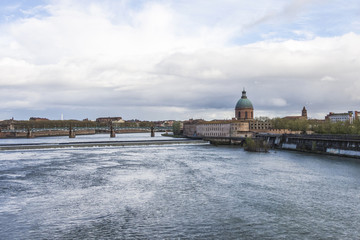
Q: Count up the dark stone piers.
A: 4